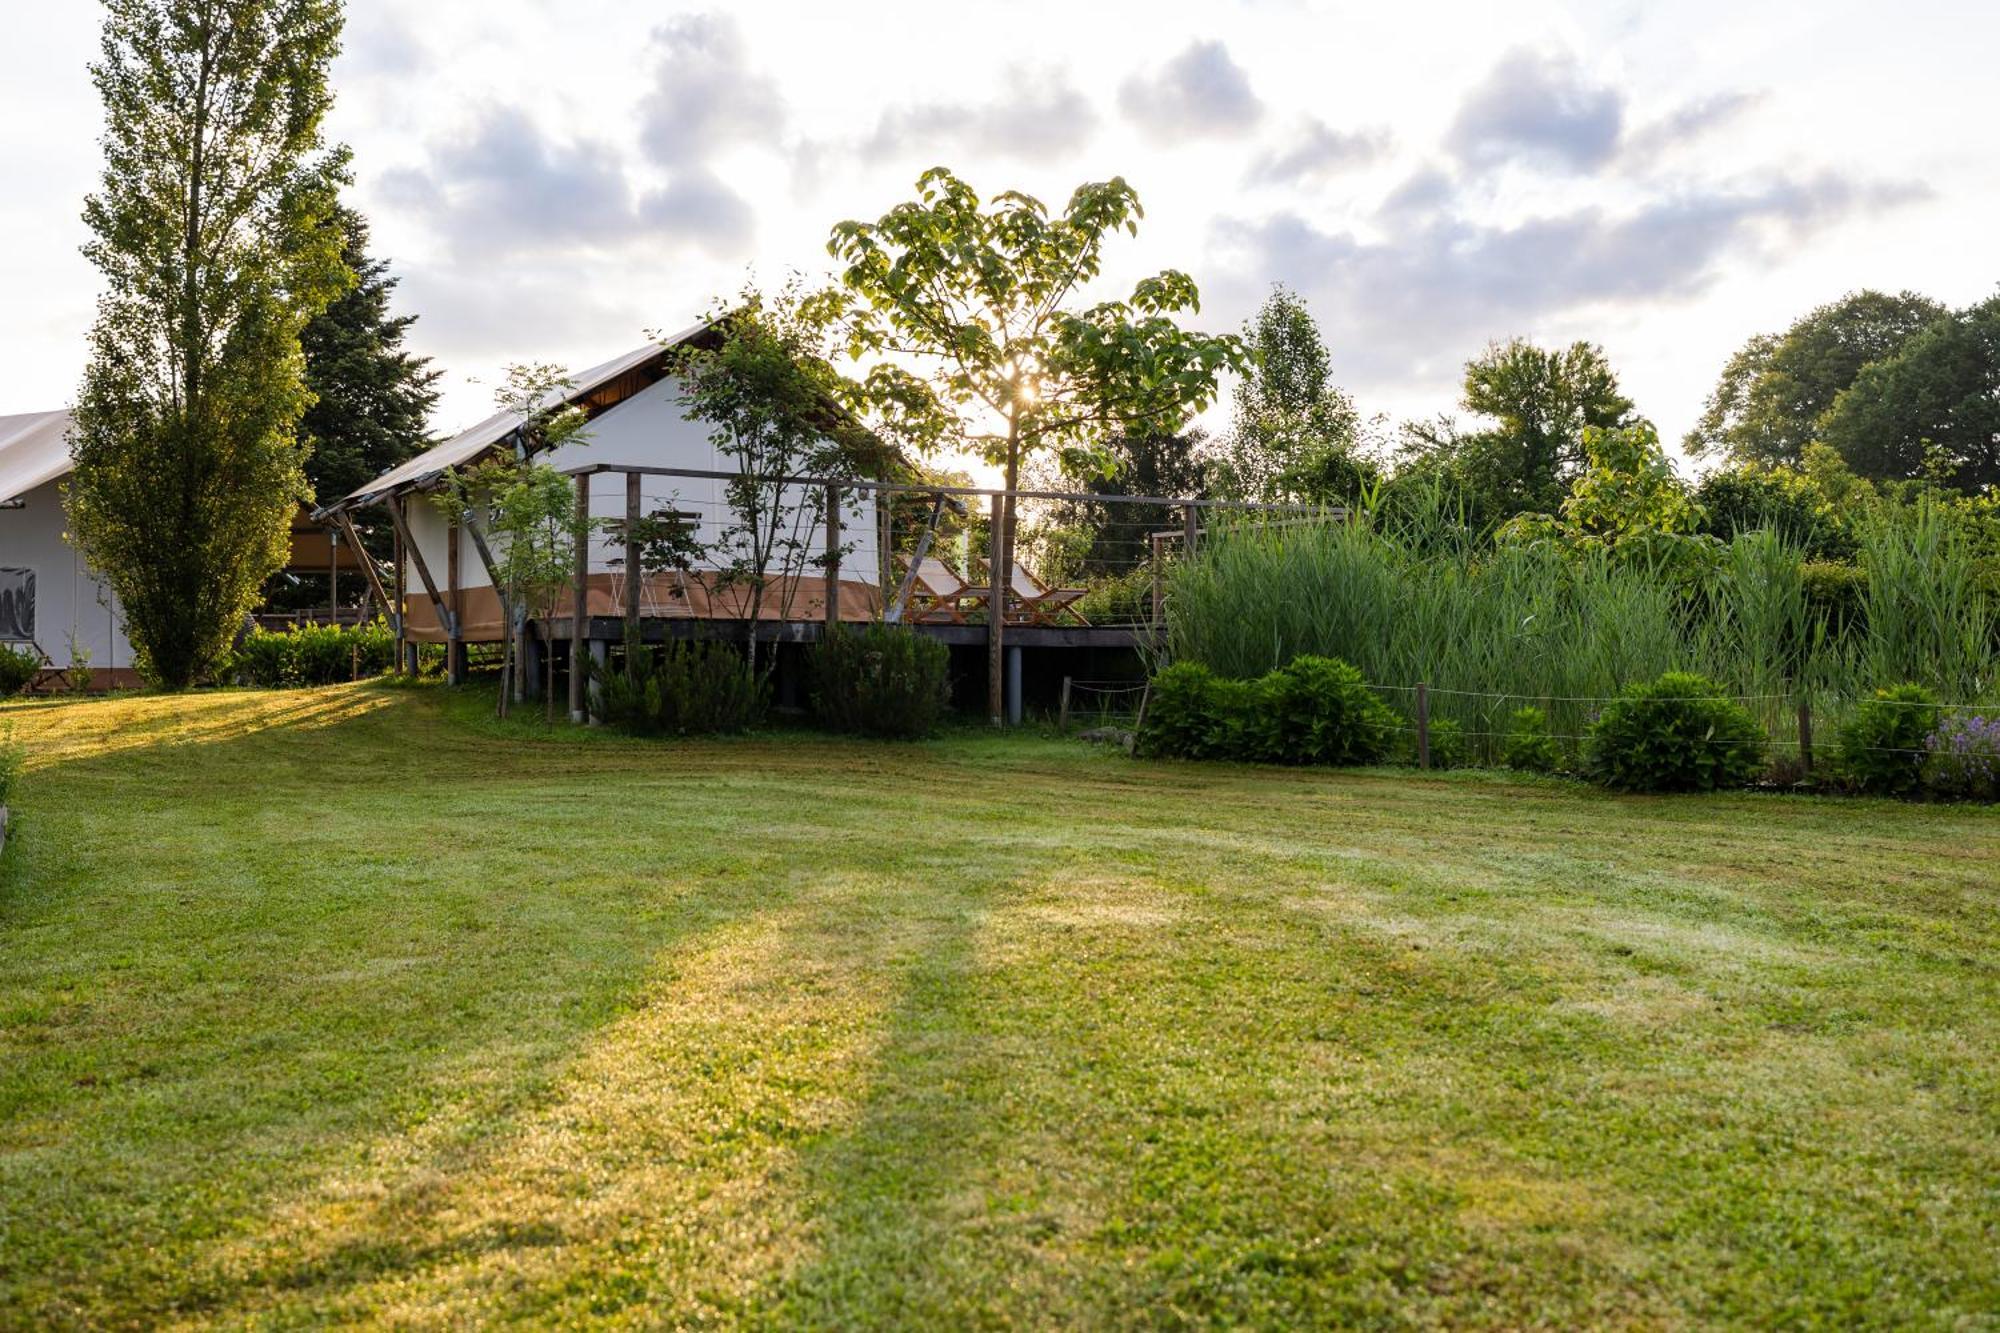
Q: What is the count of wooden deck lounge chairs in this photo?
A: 2